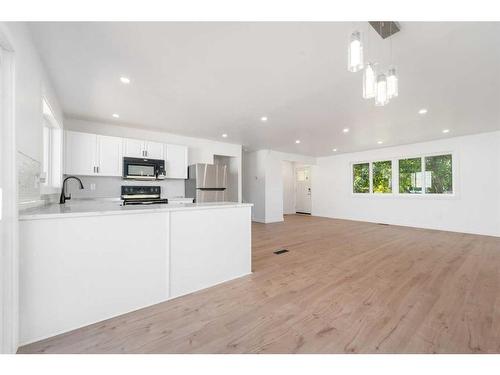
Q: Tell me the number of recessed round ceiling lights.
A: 10